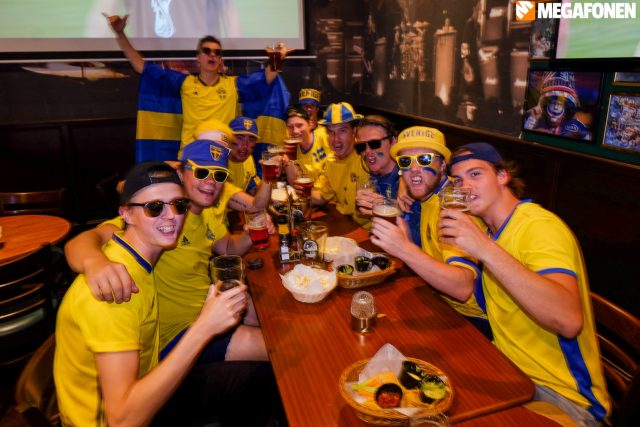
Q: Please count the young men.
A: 11